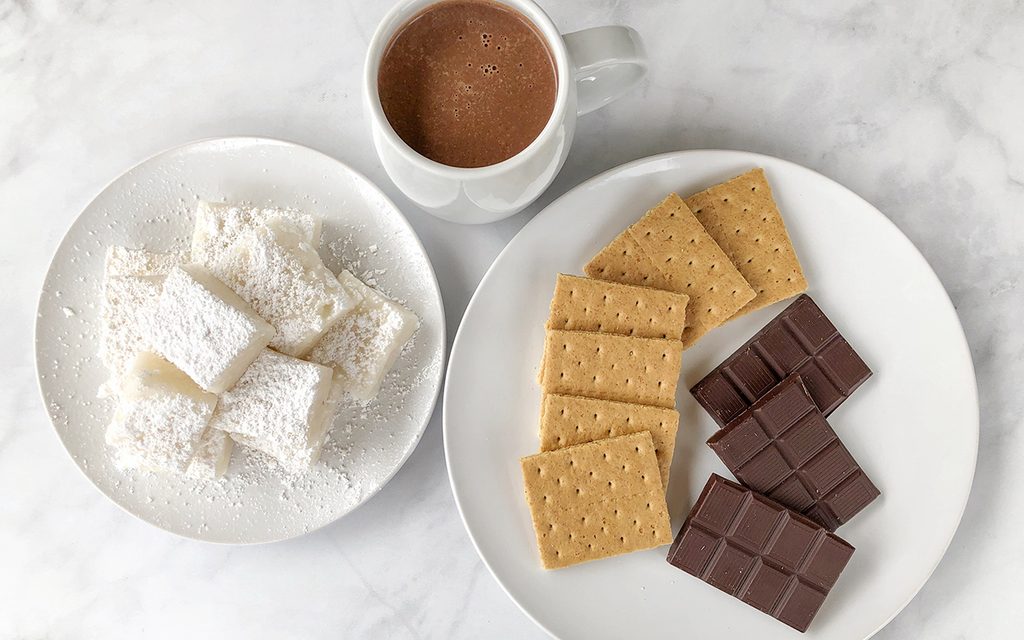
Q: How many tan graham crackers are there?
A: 6